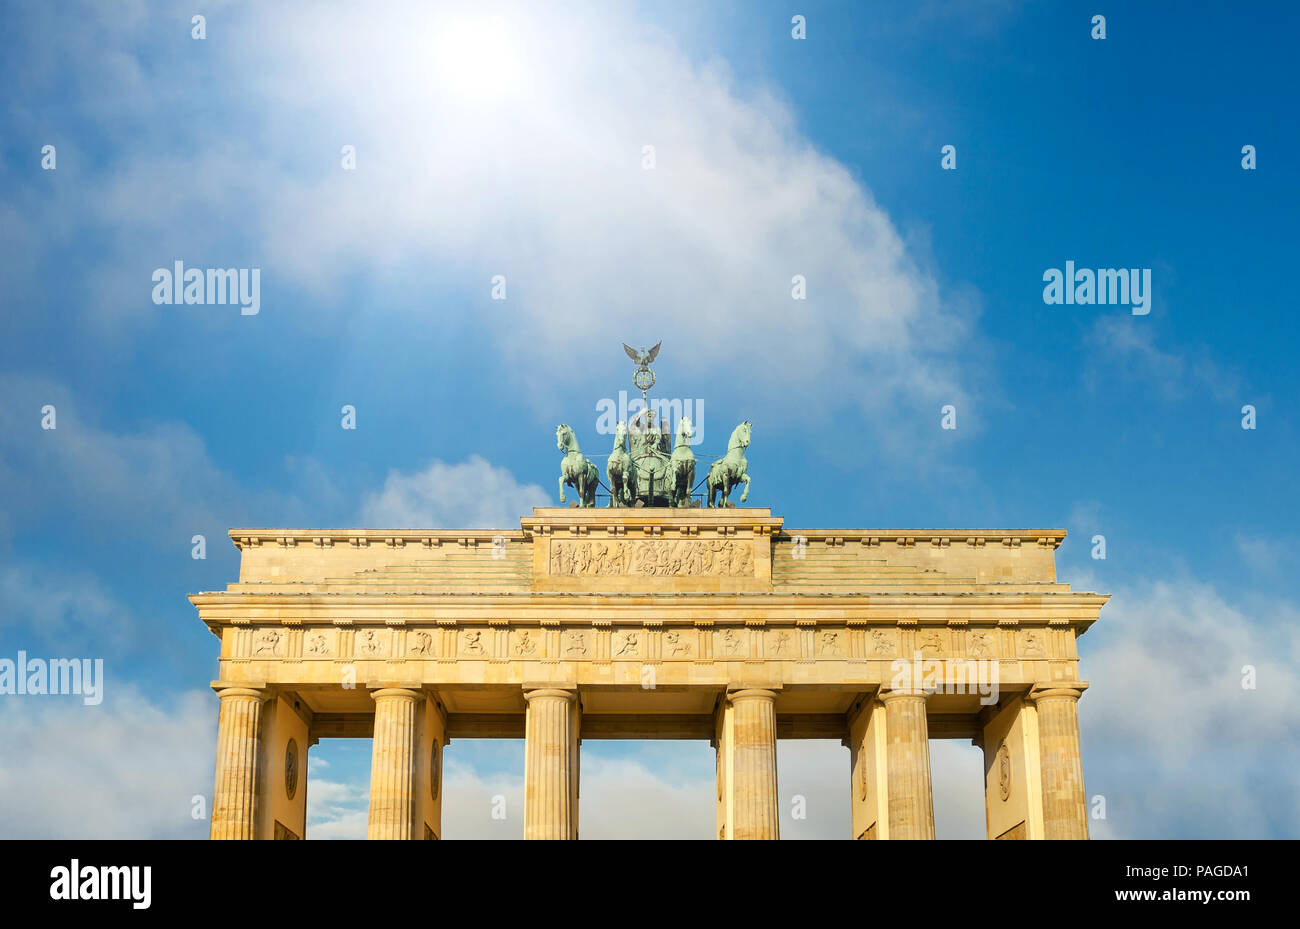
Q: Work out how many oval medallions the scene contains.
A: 4